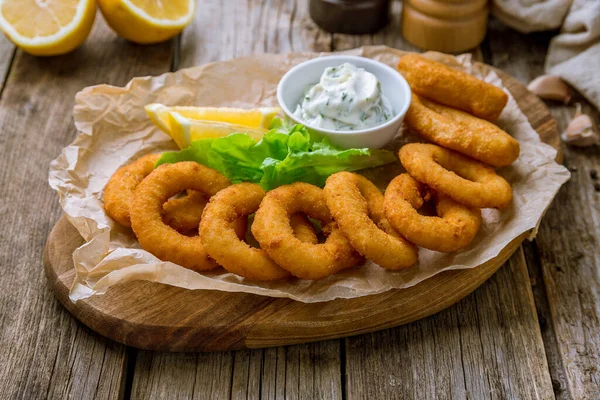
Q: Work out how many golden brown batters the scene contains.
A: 9